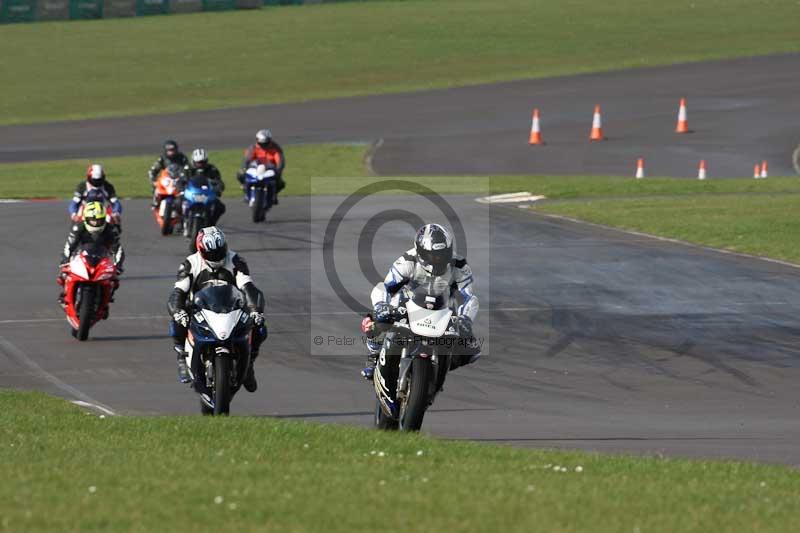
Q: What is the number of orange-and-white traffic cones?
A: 7